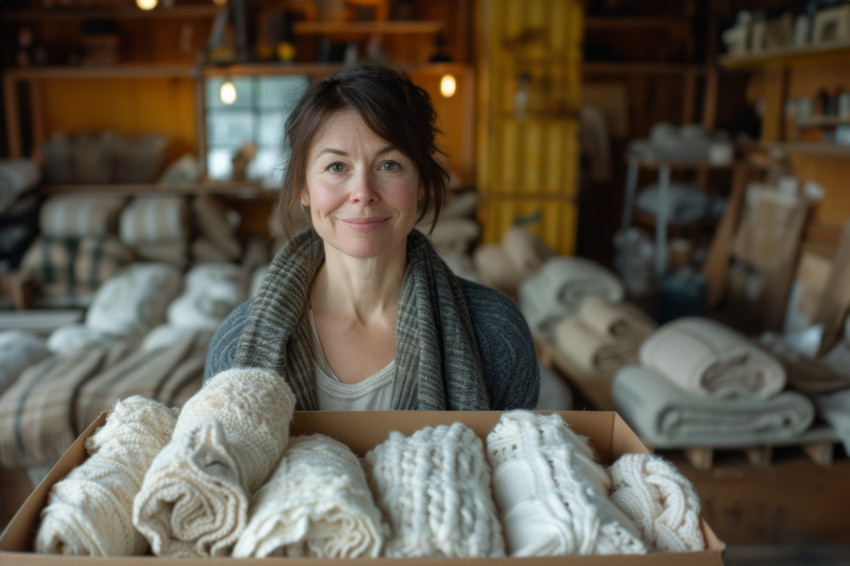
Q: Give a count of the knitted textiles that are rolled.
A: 6